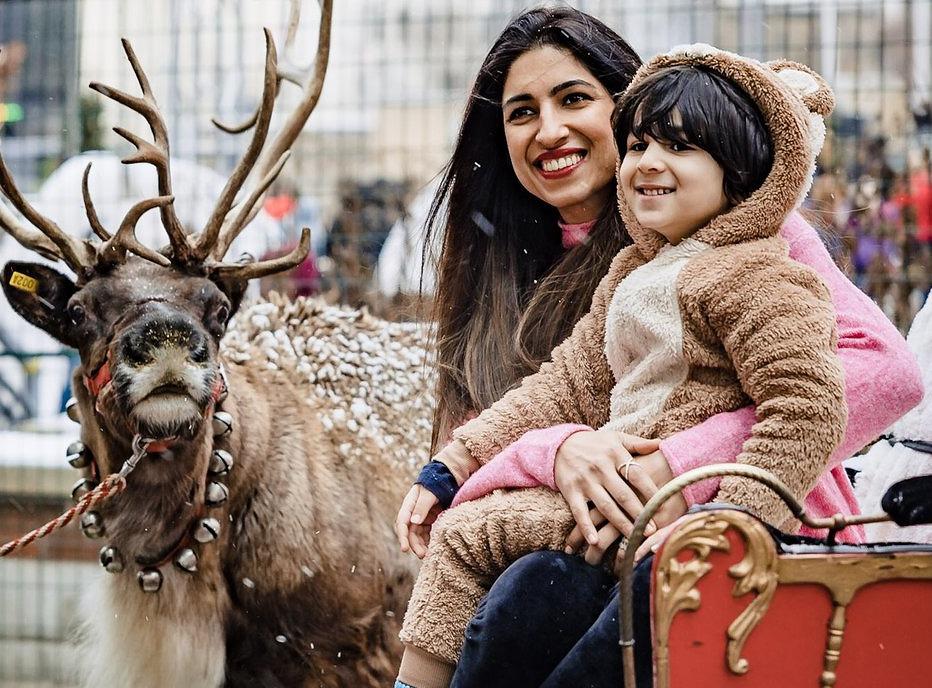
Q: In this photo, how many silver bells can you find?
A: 11